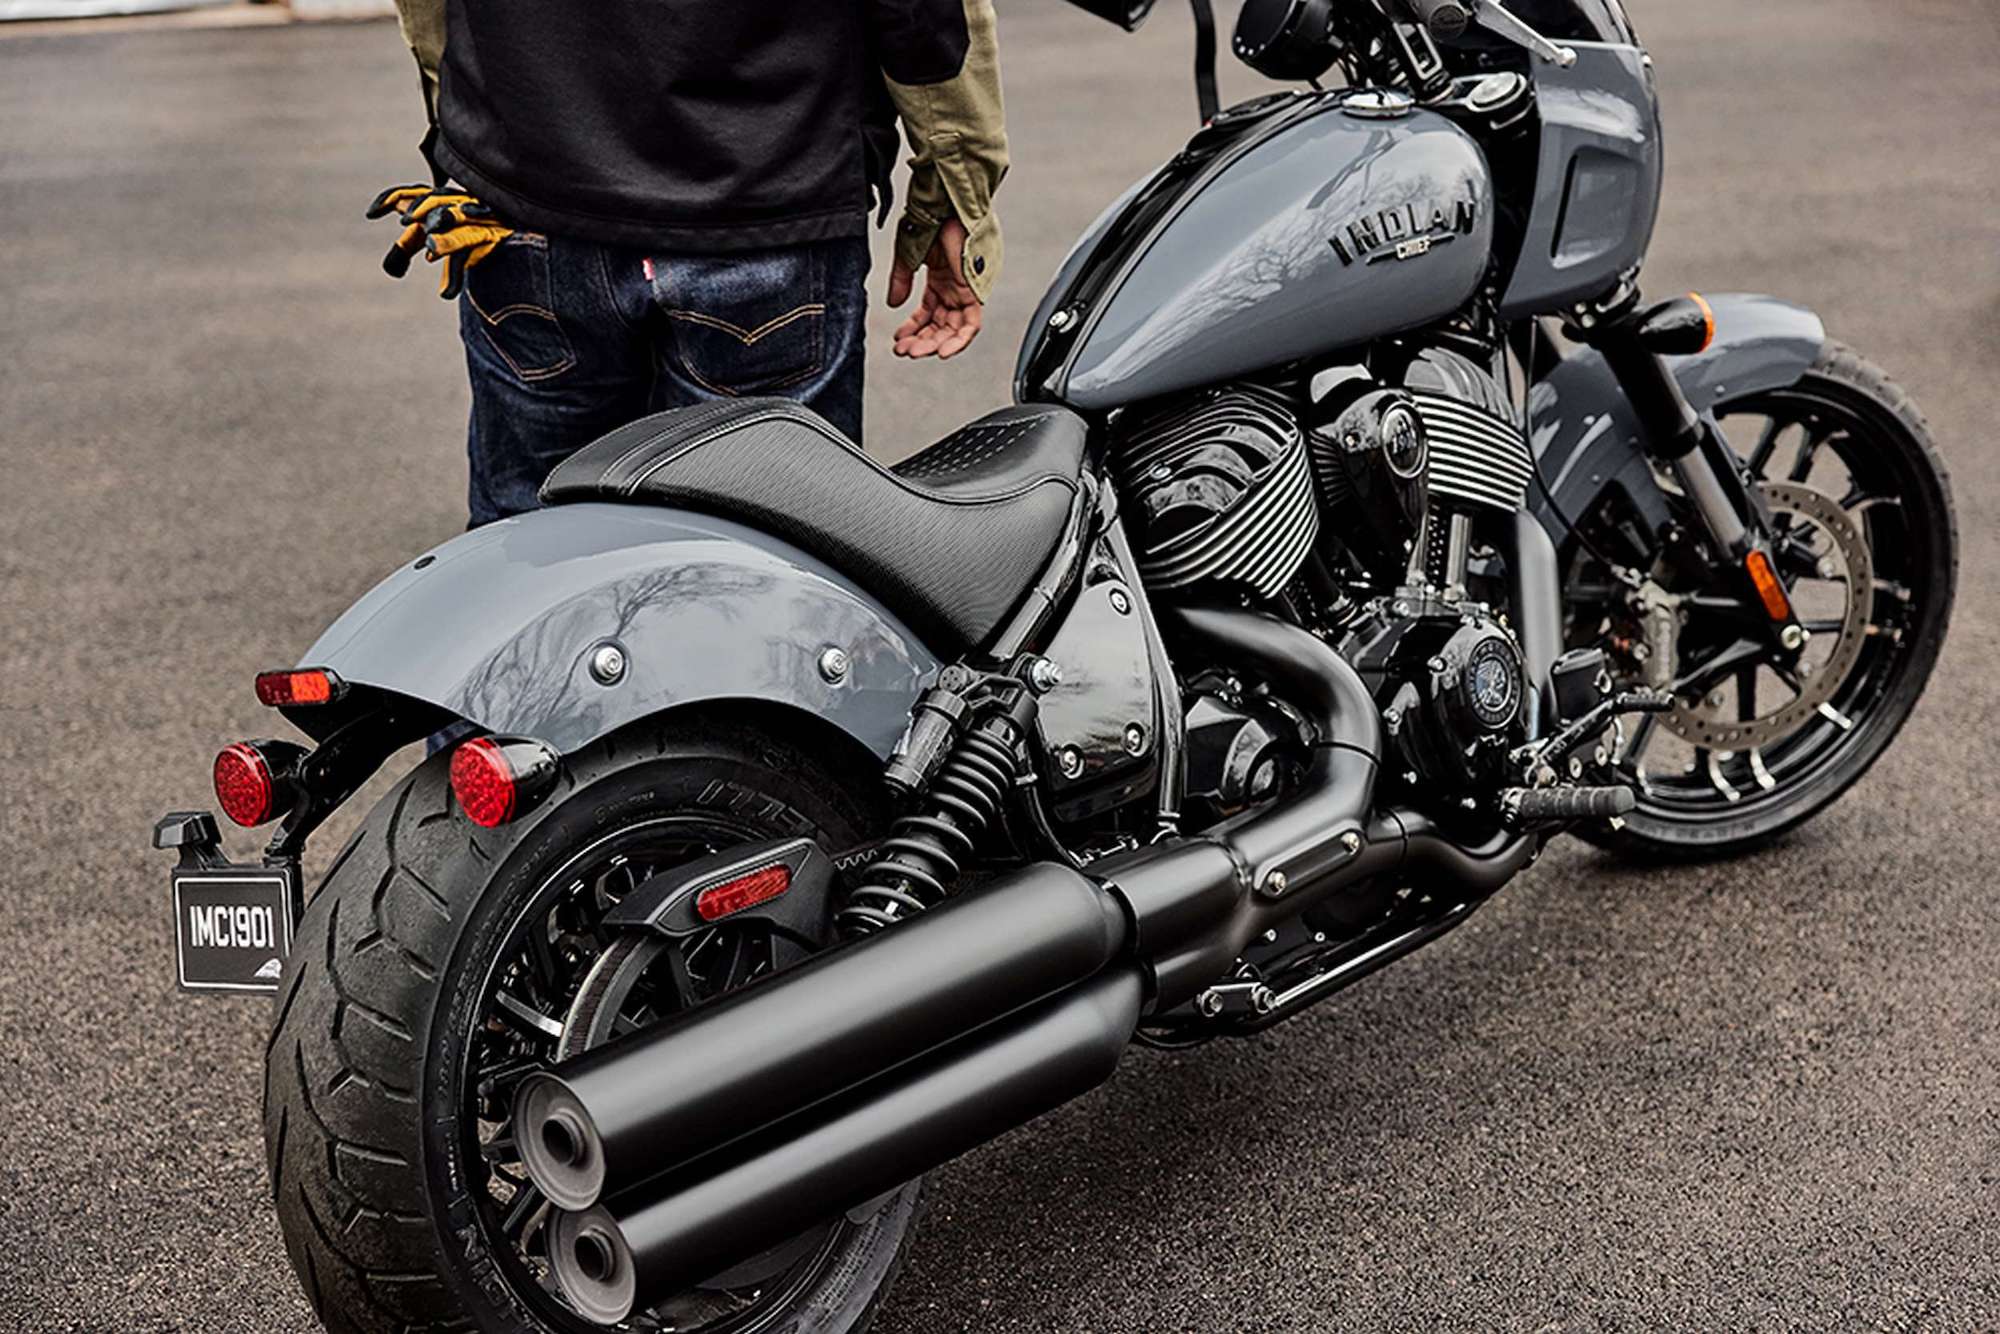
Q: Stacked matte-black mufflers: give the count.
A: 2